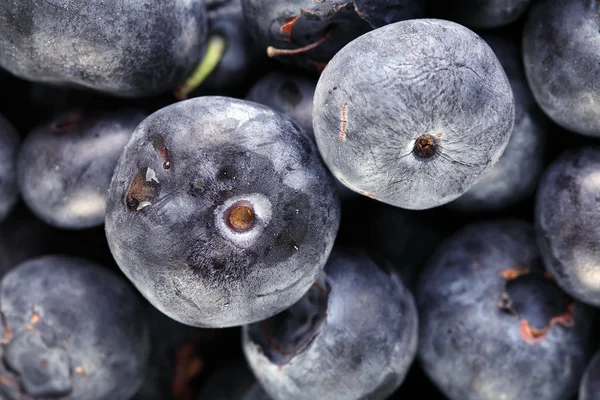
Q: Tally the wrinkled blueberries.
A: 1